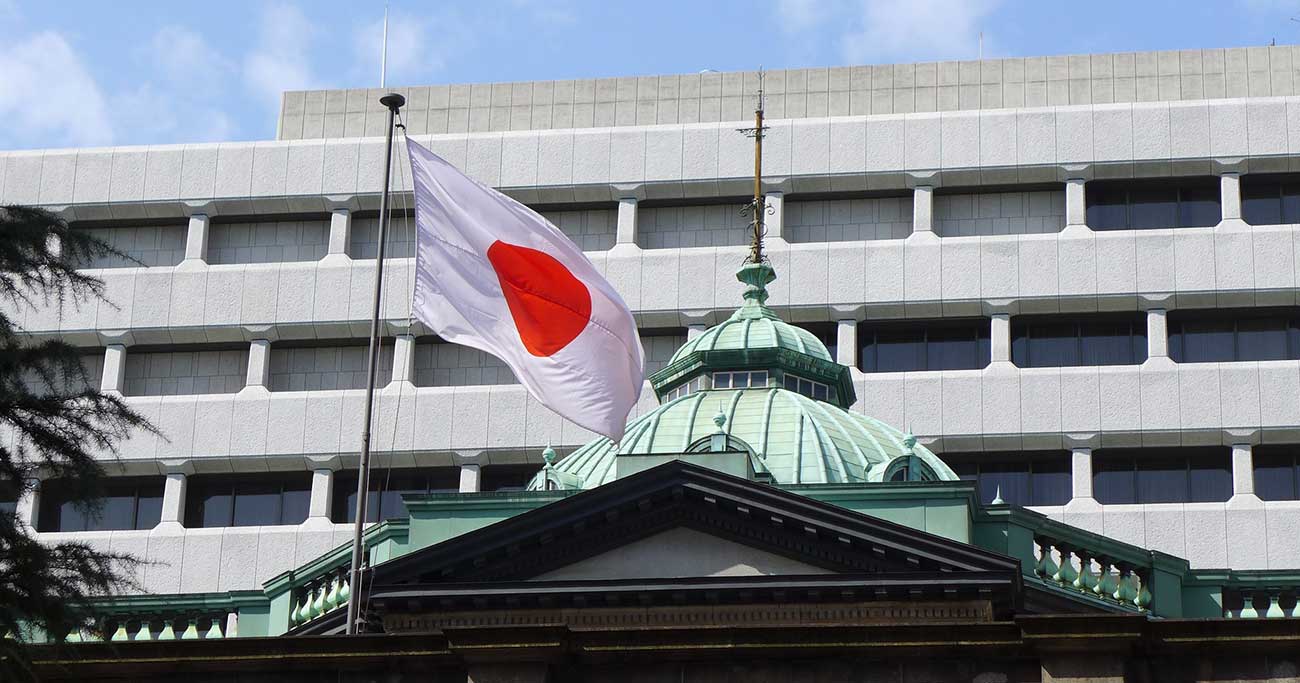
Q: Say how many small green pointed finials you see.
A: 4